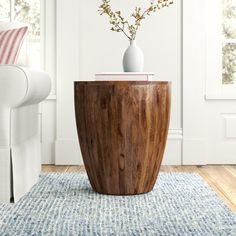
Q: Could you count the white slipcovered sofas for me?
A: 1